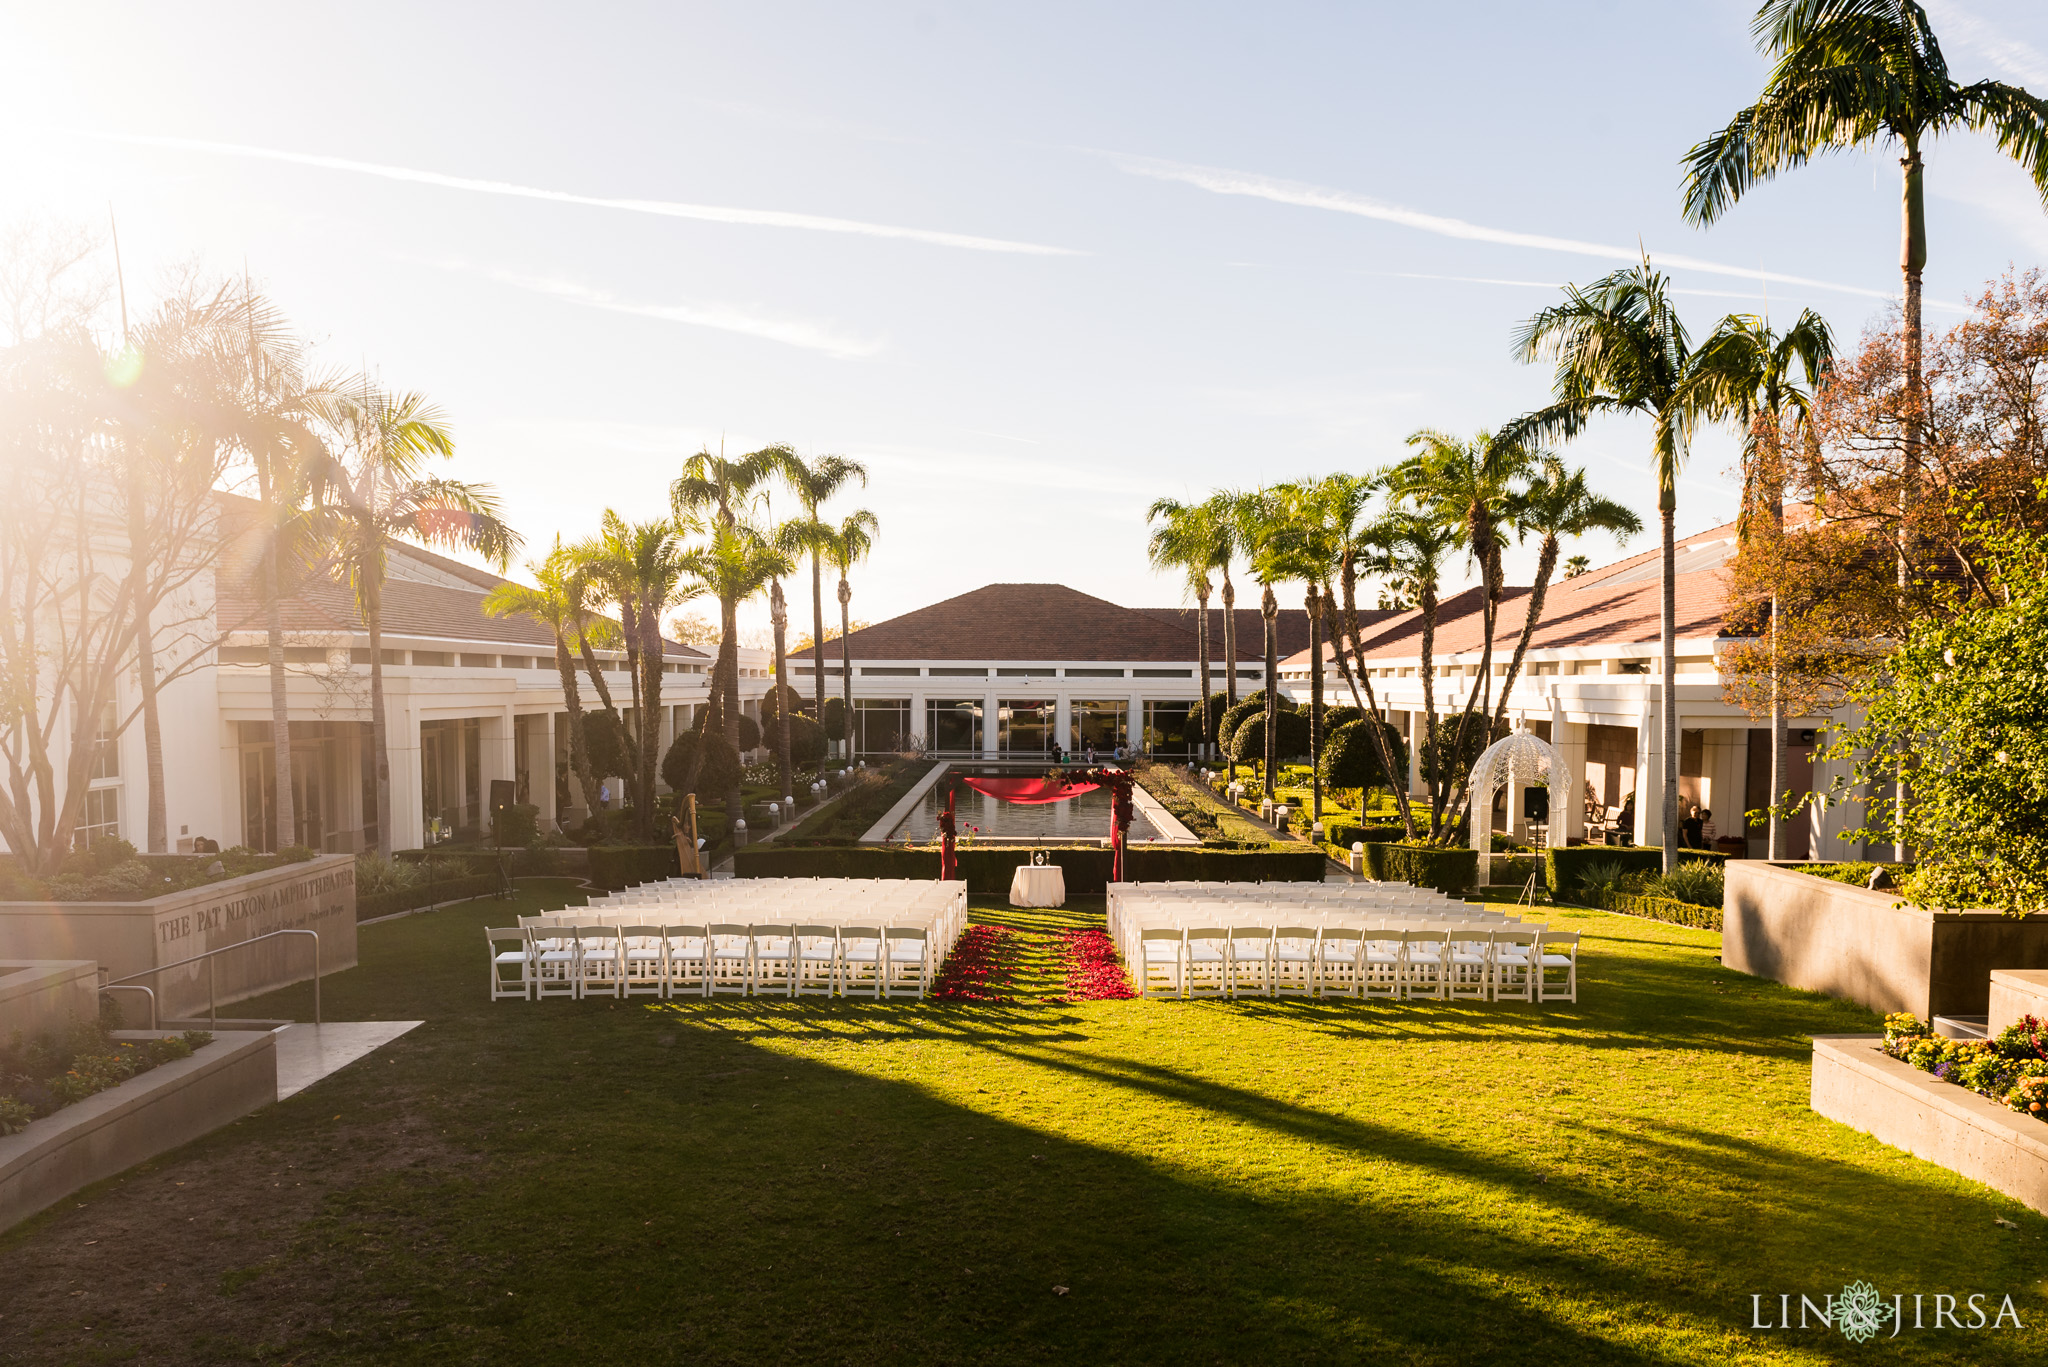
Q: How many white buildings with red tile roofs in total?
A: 3